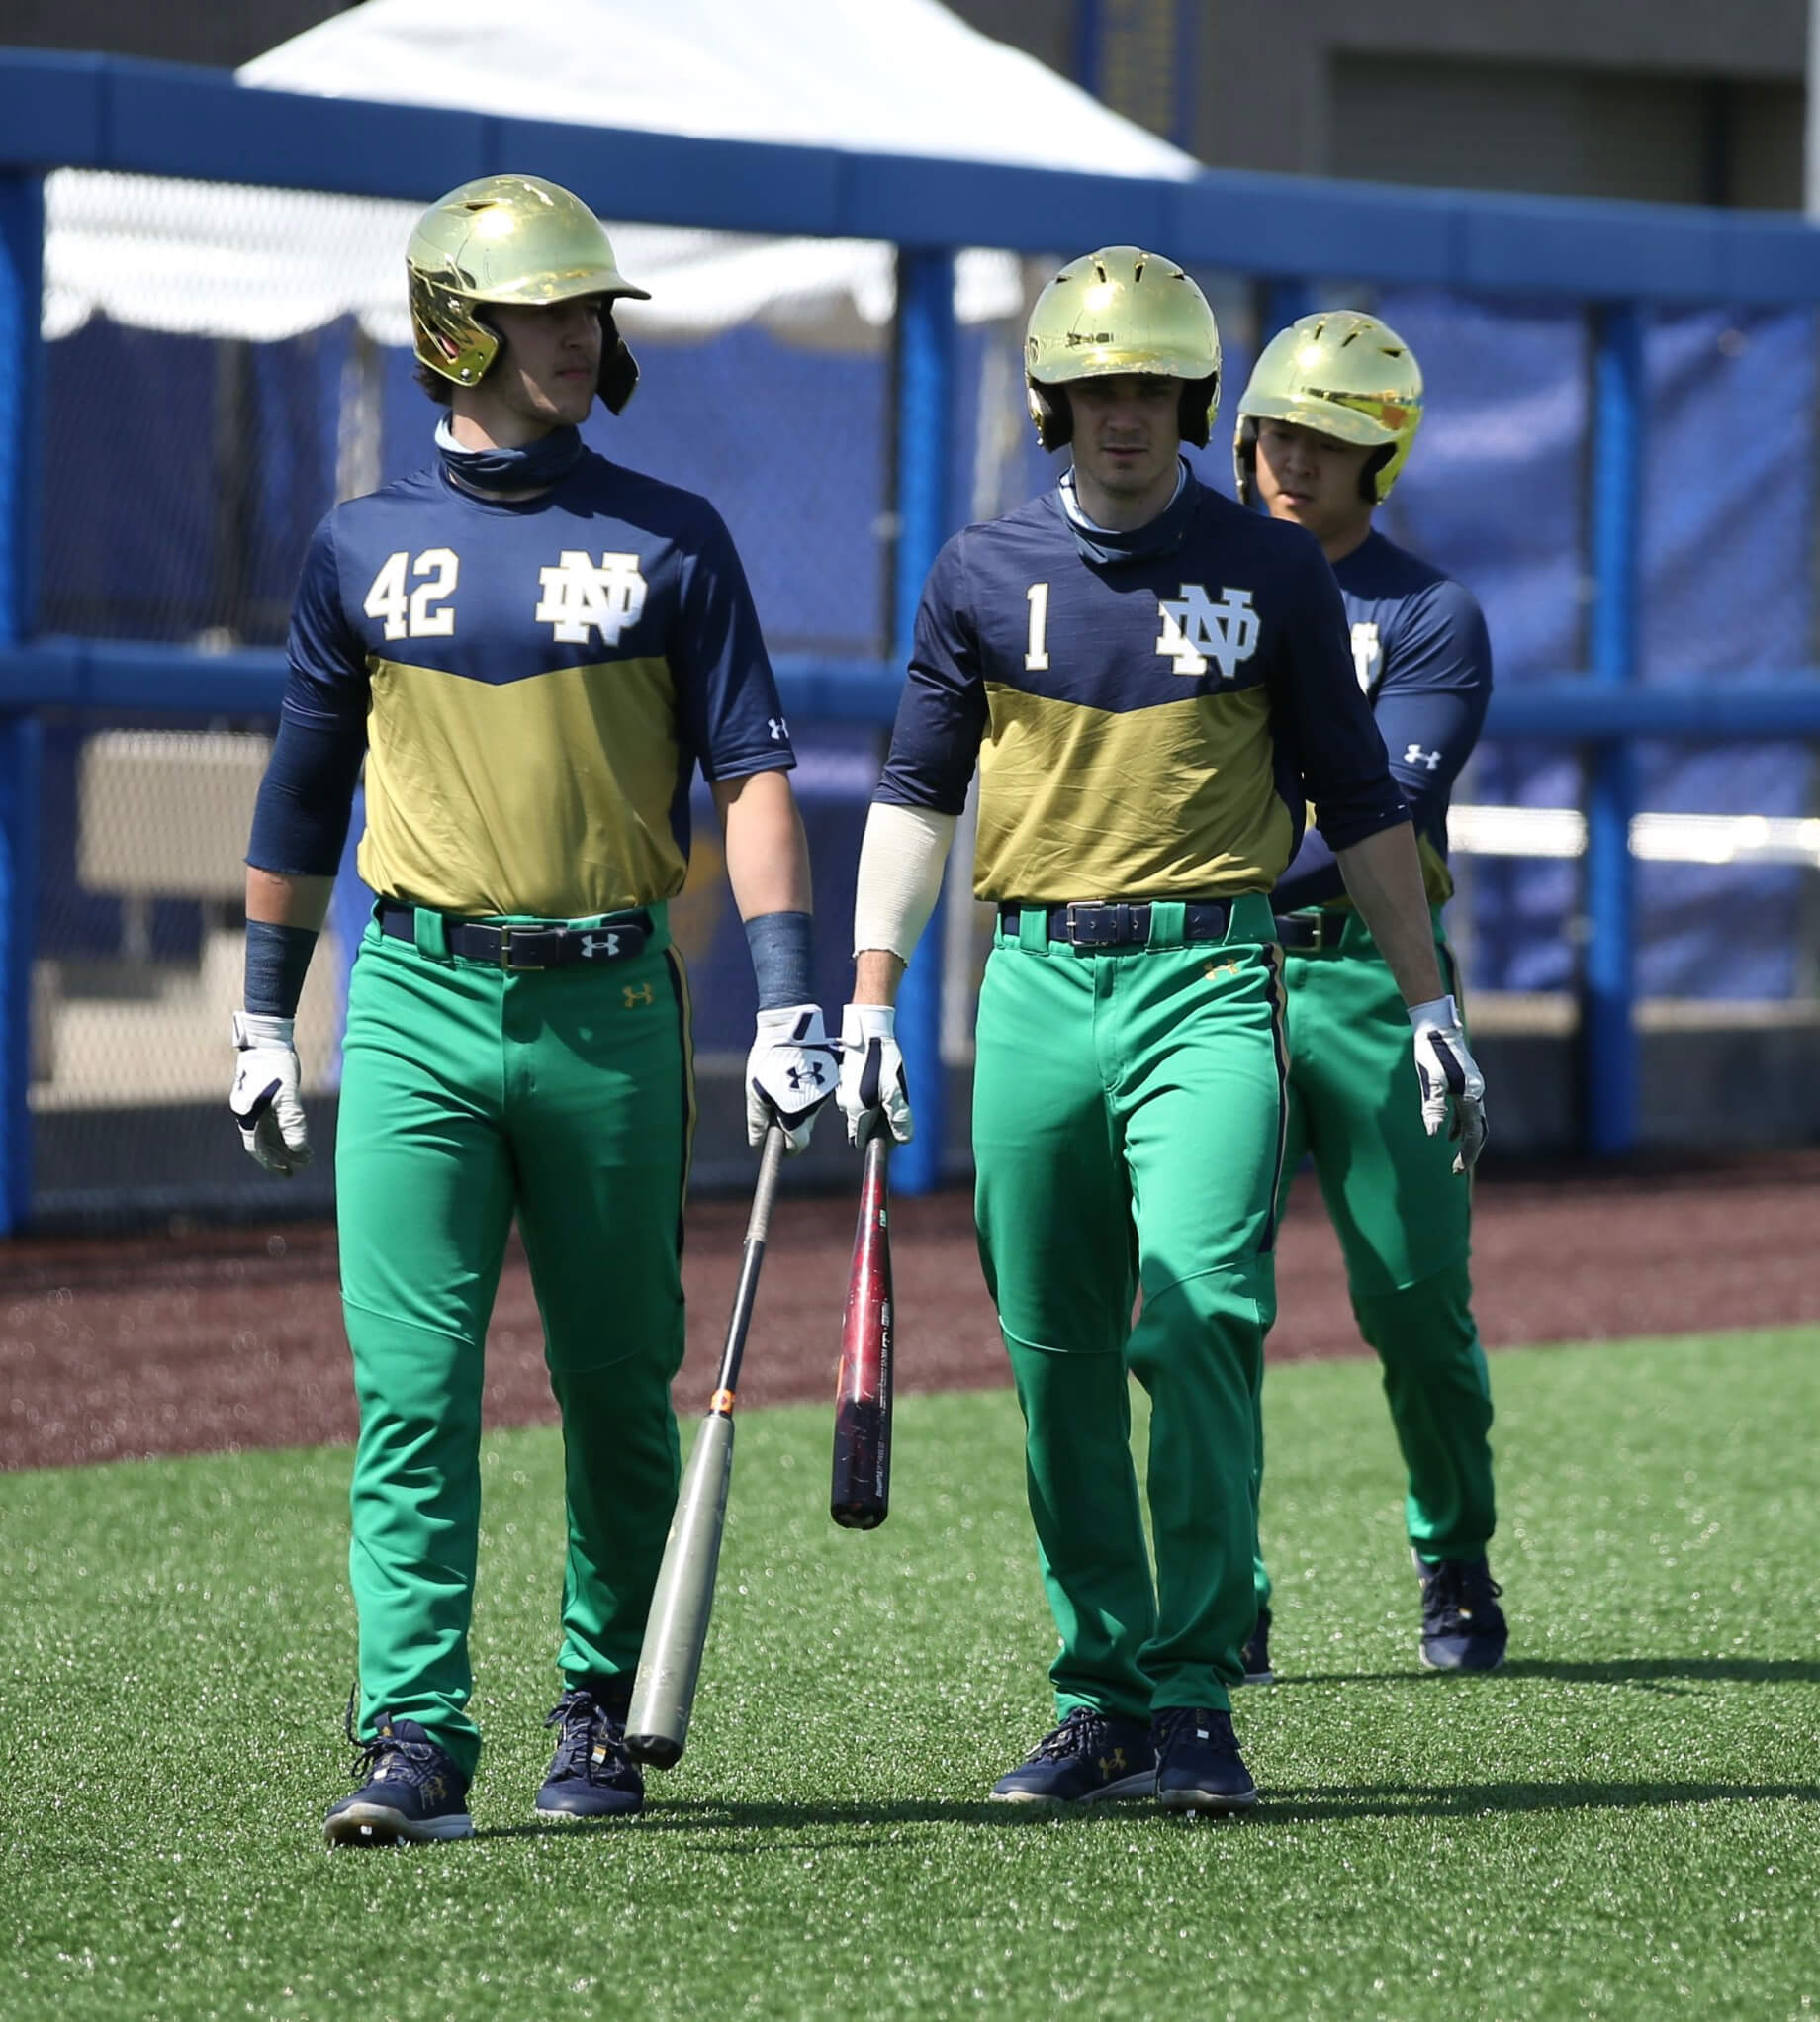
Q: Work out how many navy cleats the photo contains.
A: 6